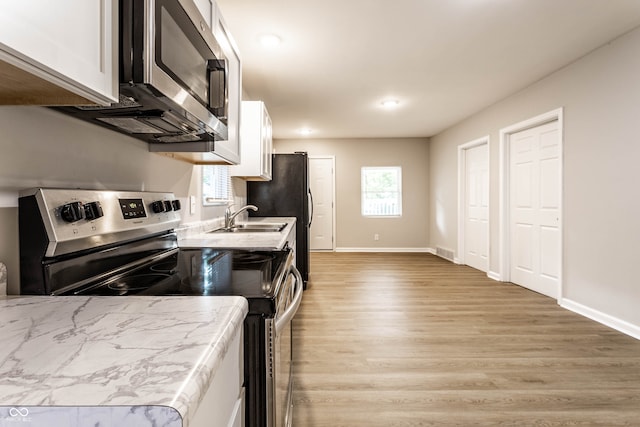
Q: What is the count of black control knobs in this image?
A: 5